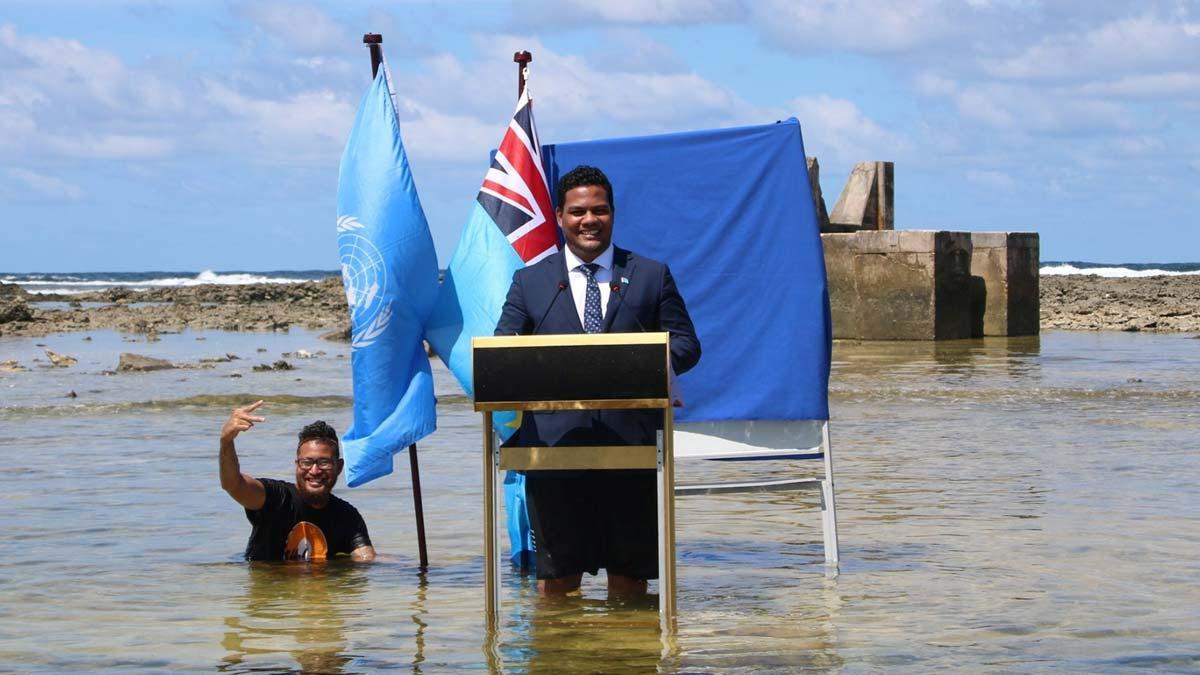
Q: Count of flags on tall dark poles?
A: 2